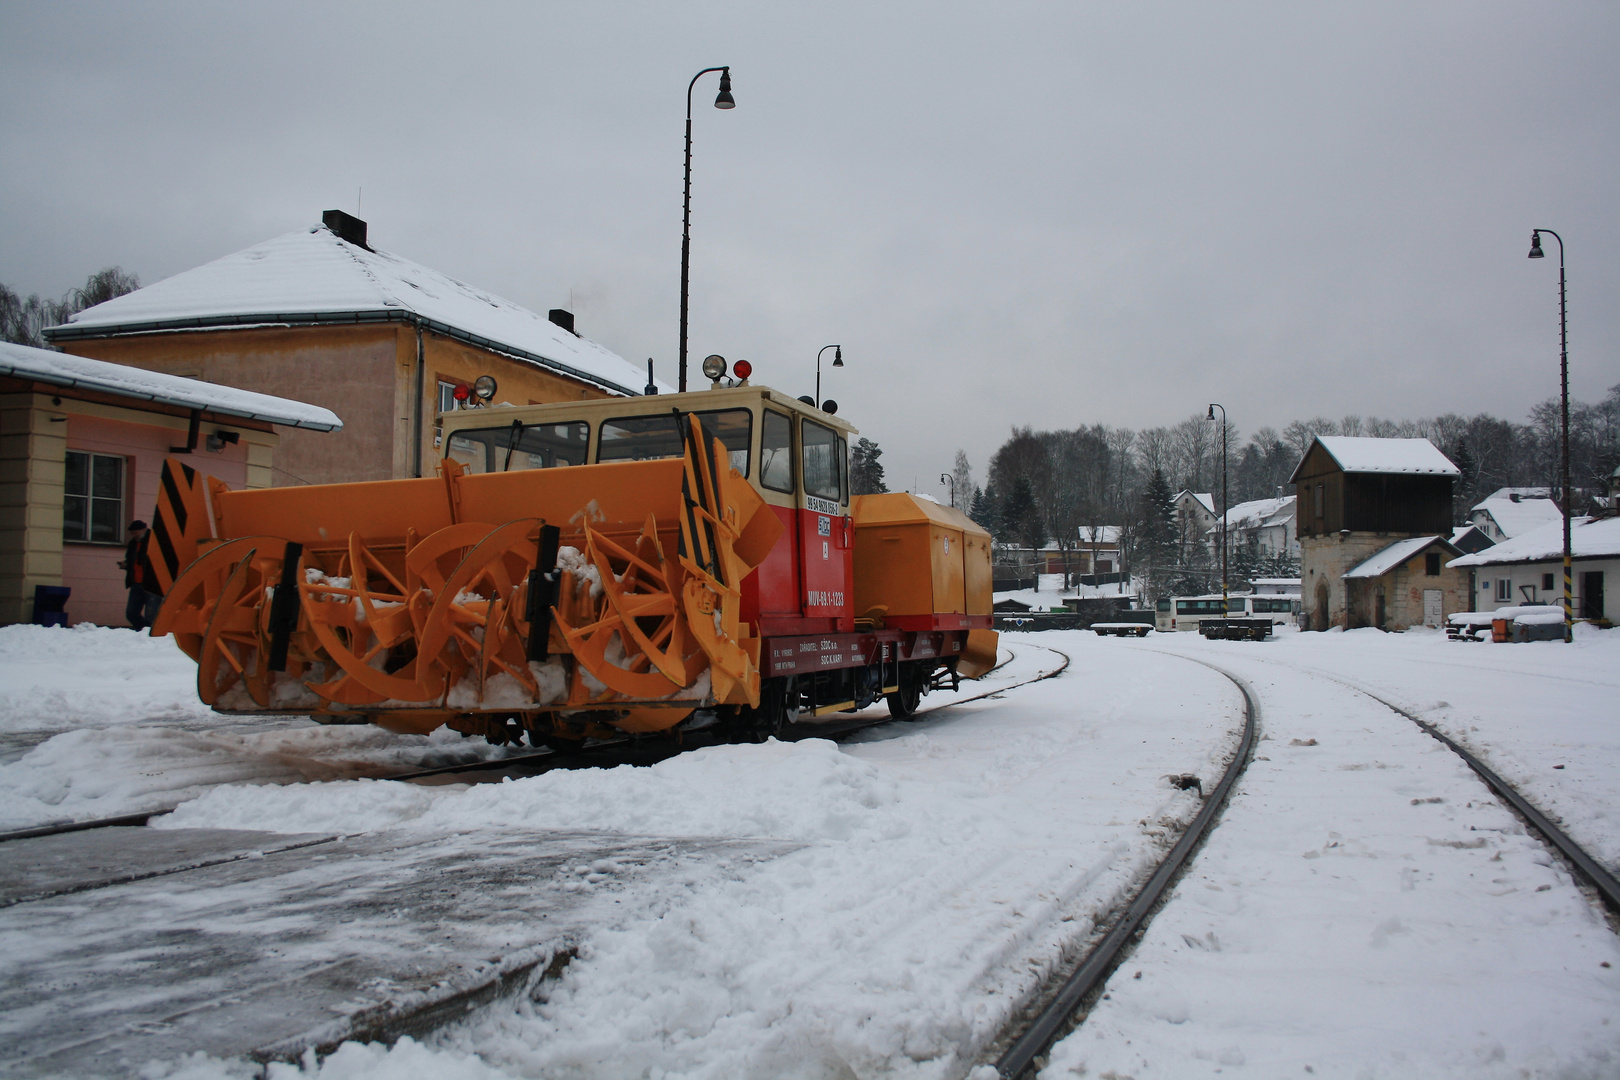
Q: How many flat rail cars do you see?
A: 2